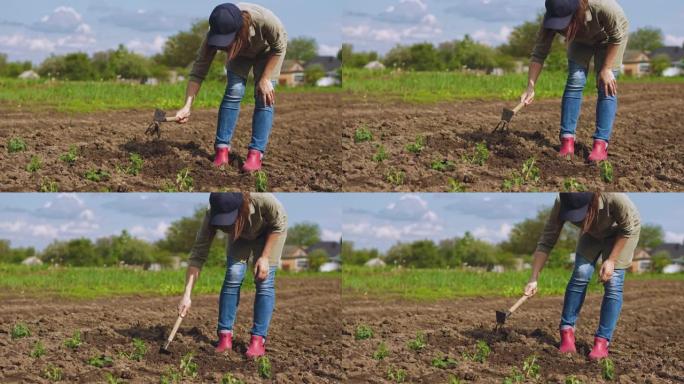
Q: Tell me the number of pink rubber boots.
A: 8